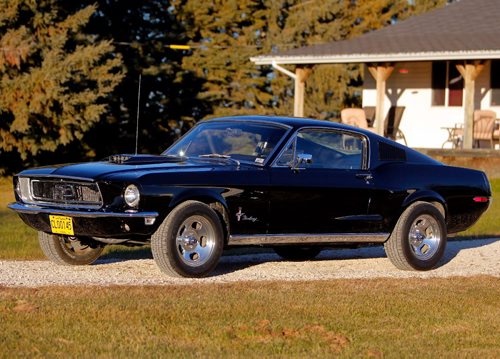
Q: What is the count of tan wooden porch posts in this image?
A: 3